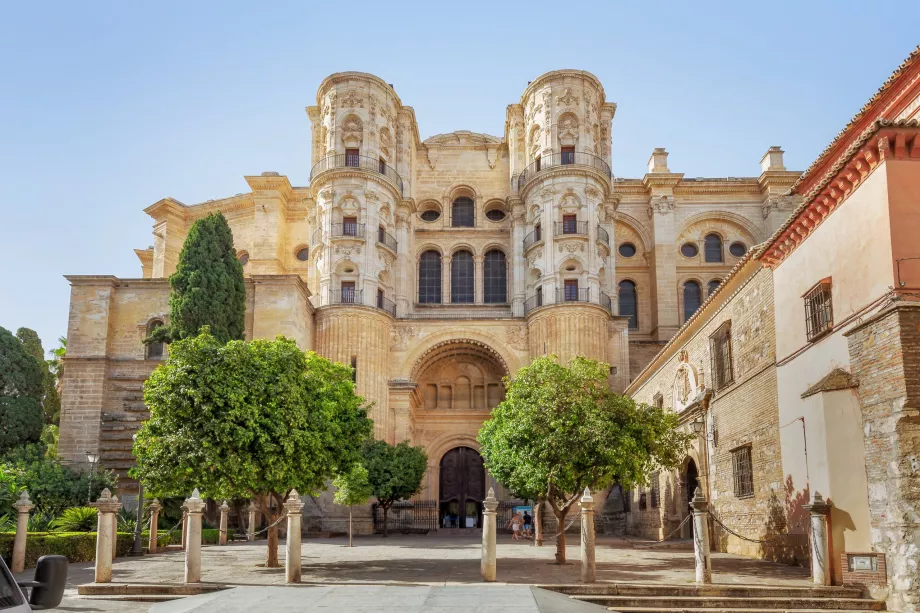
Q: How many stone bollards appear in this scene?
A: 13